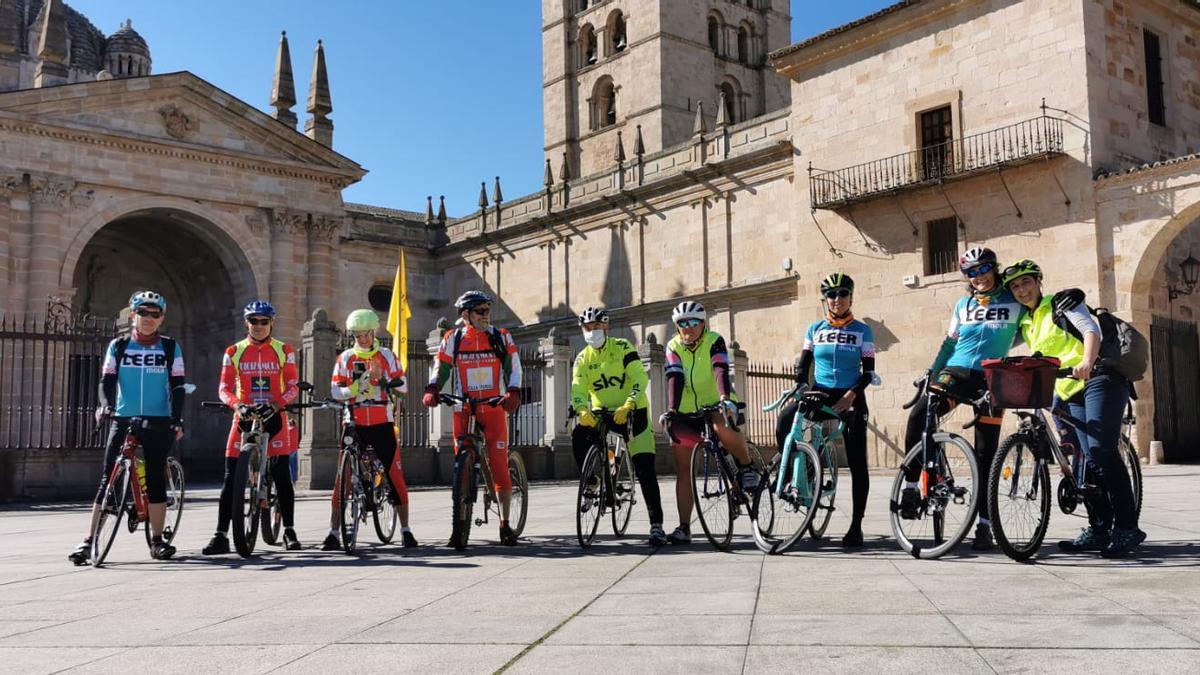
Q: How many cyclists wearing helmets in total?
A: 9